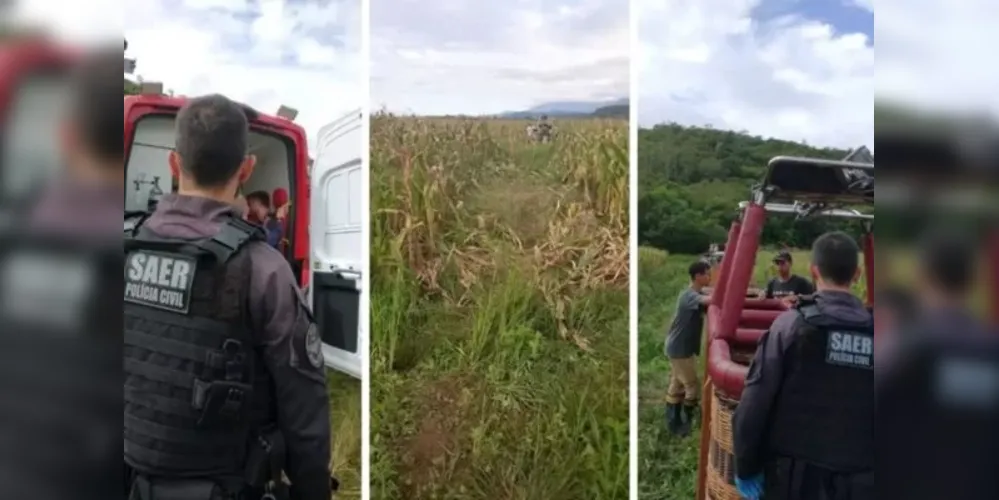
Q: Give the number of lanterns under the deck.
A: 0